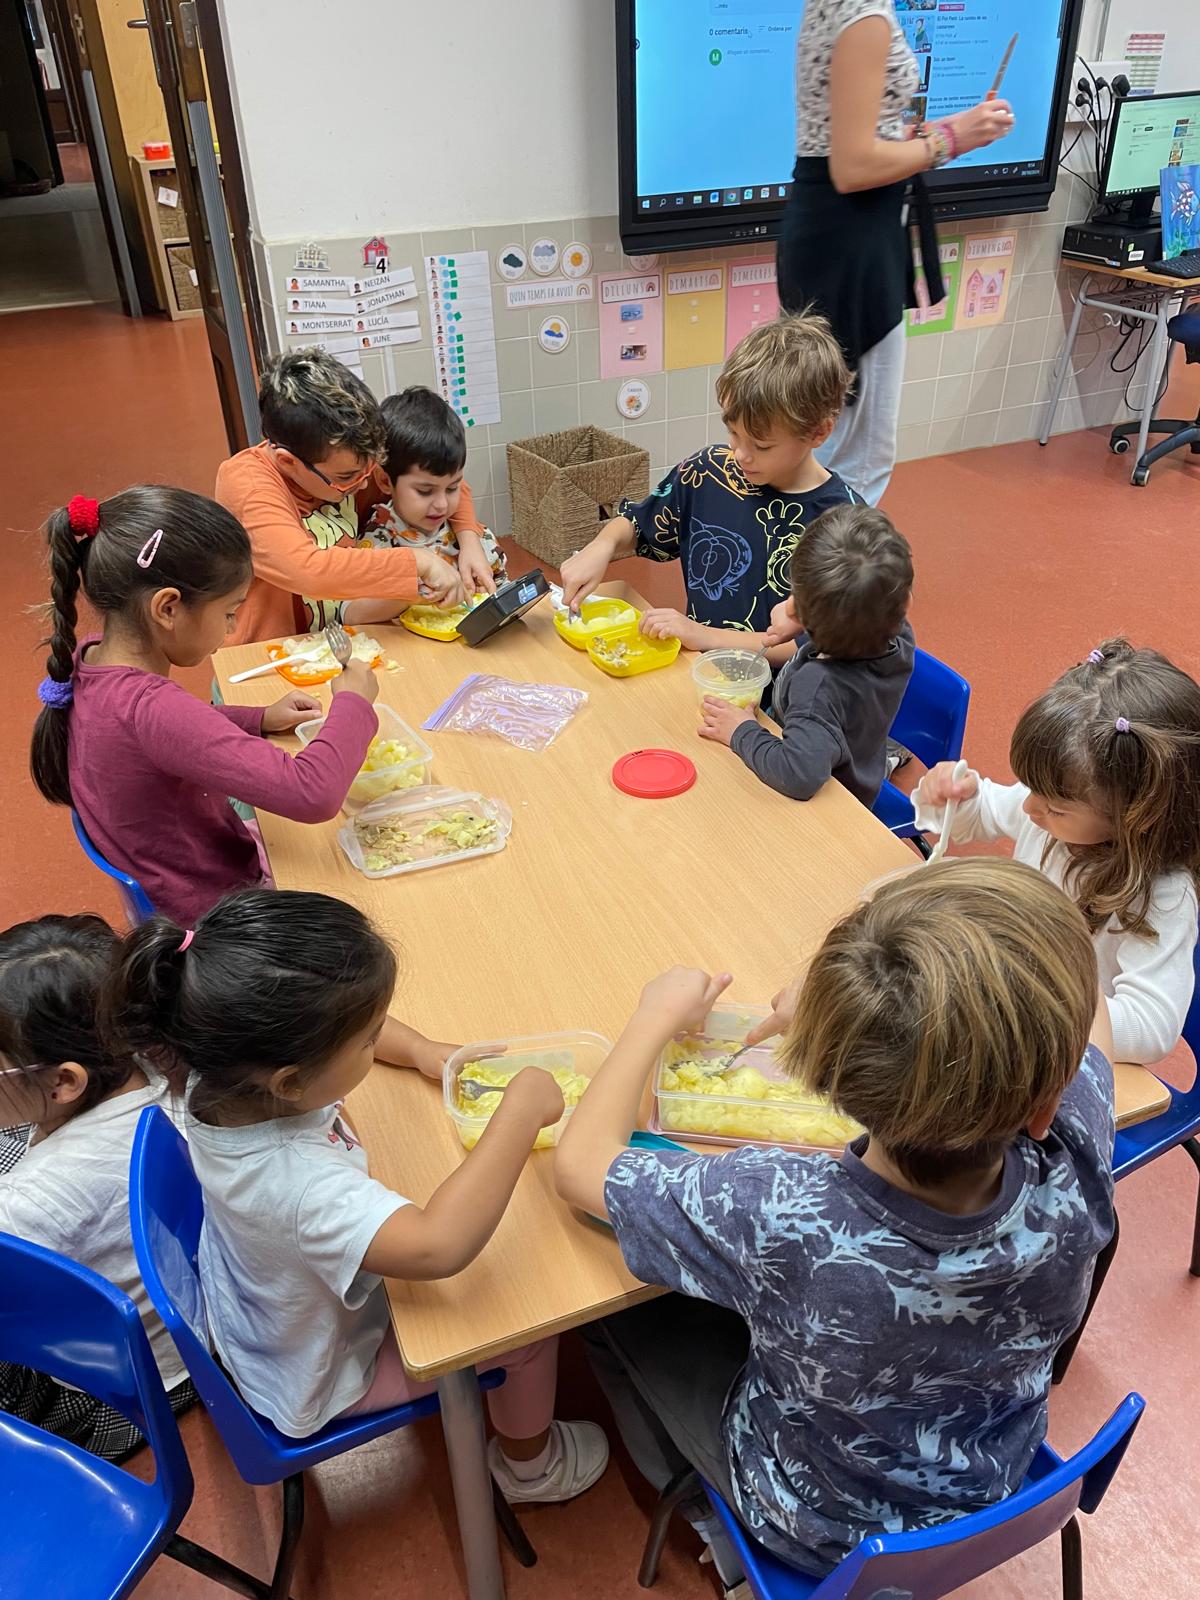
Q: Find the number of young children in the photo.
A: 9